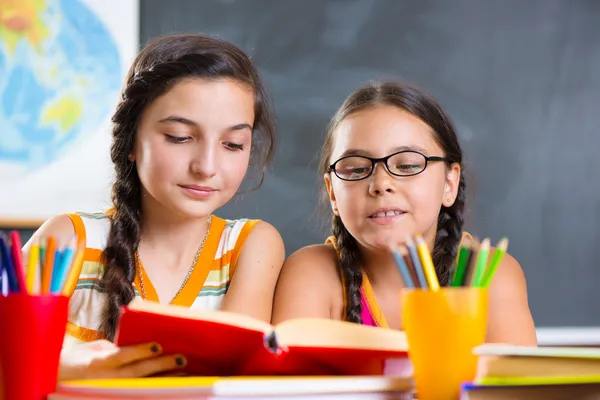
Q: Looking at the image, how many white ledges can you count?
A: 1